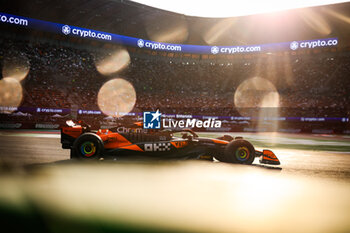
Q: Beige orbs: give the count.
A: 5